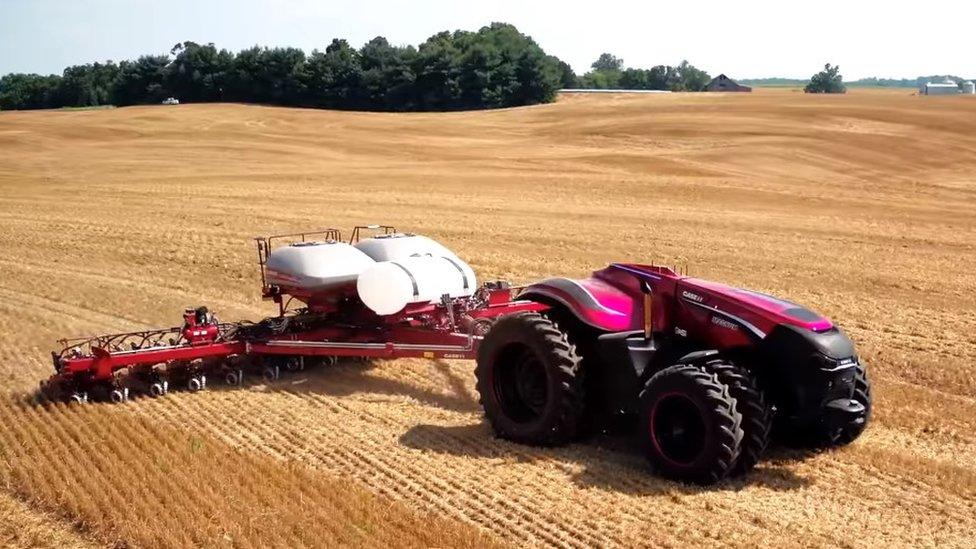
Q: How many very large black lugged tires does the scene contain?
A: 4